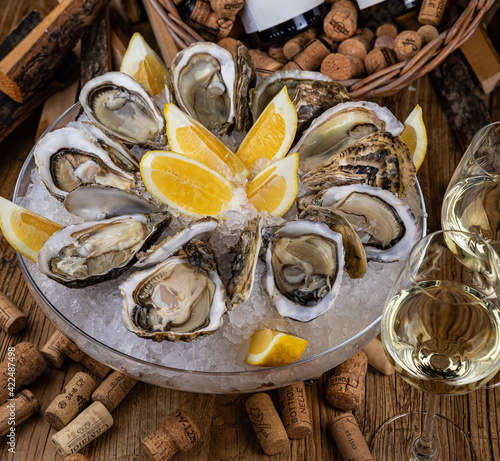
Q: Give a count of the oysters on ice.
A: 9